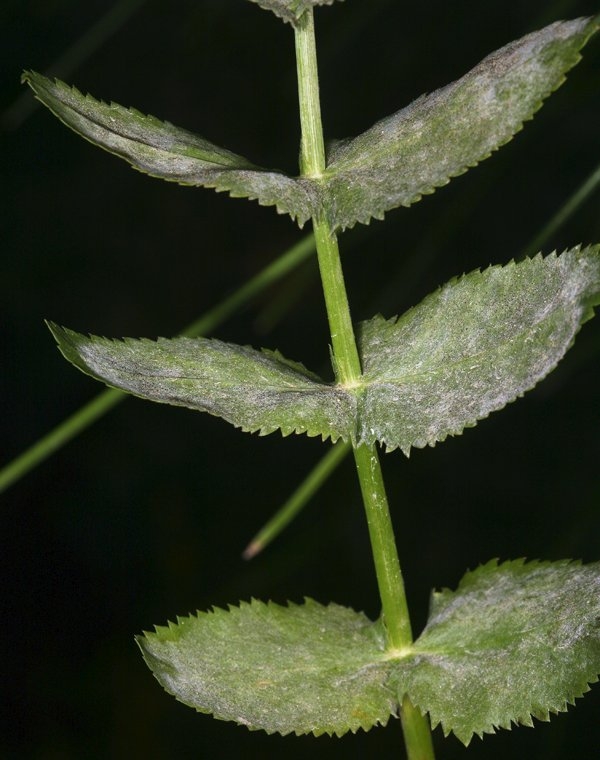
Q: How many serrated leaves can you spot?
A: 6